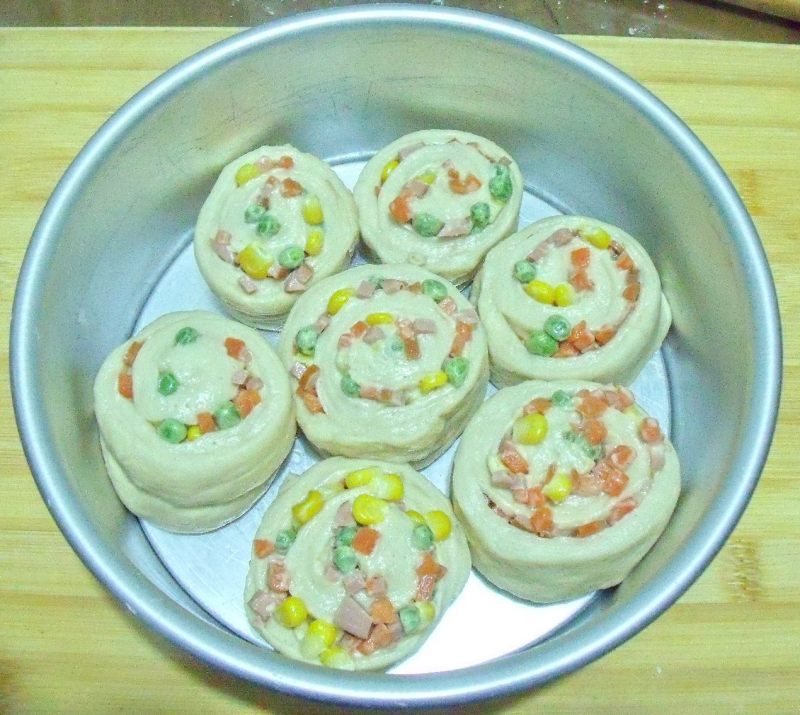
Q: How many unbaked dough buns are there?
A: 7